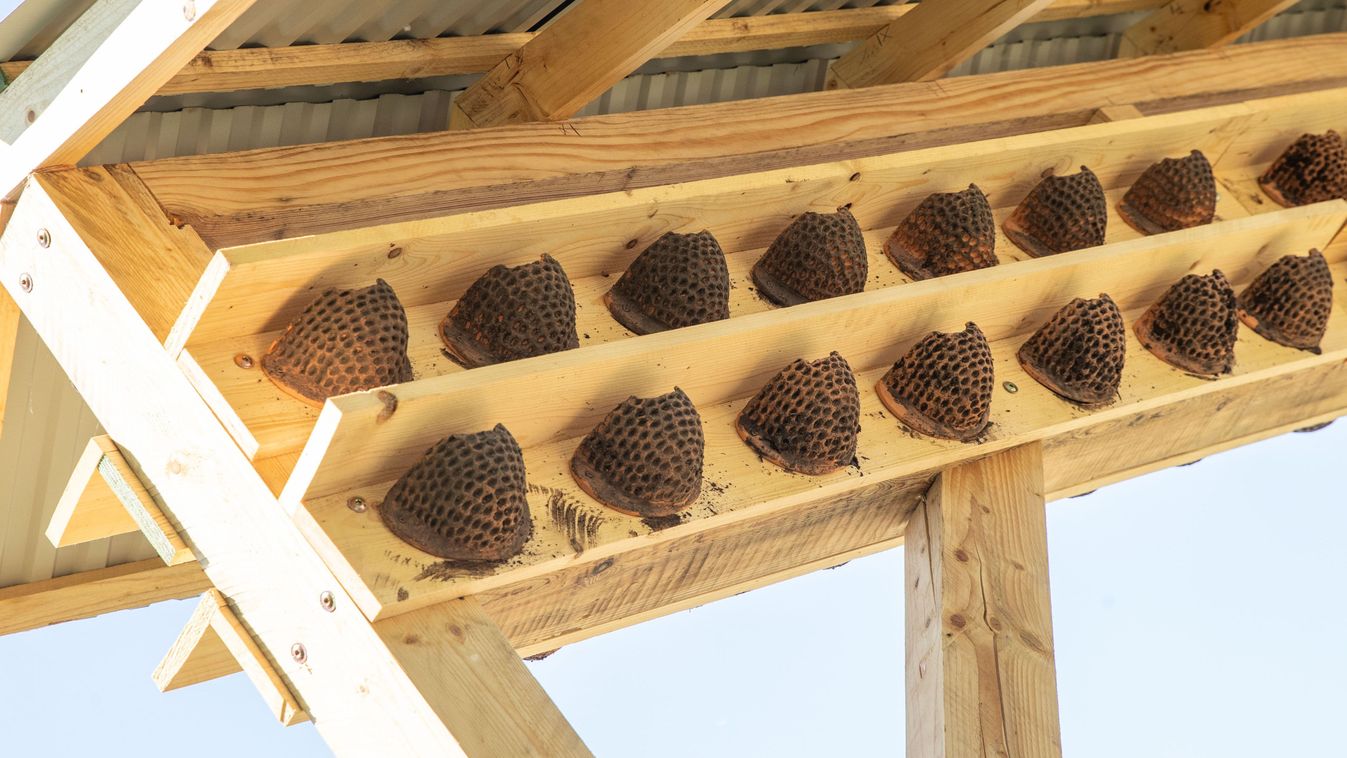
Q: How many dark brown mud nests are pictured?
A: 15